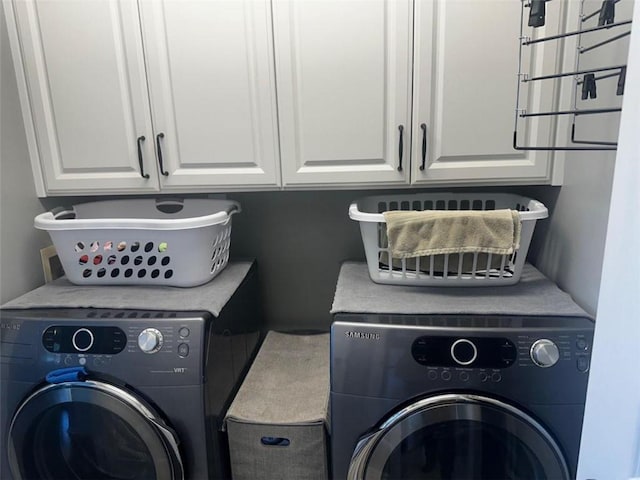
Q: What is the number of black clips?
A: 4